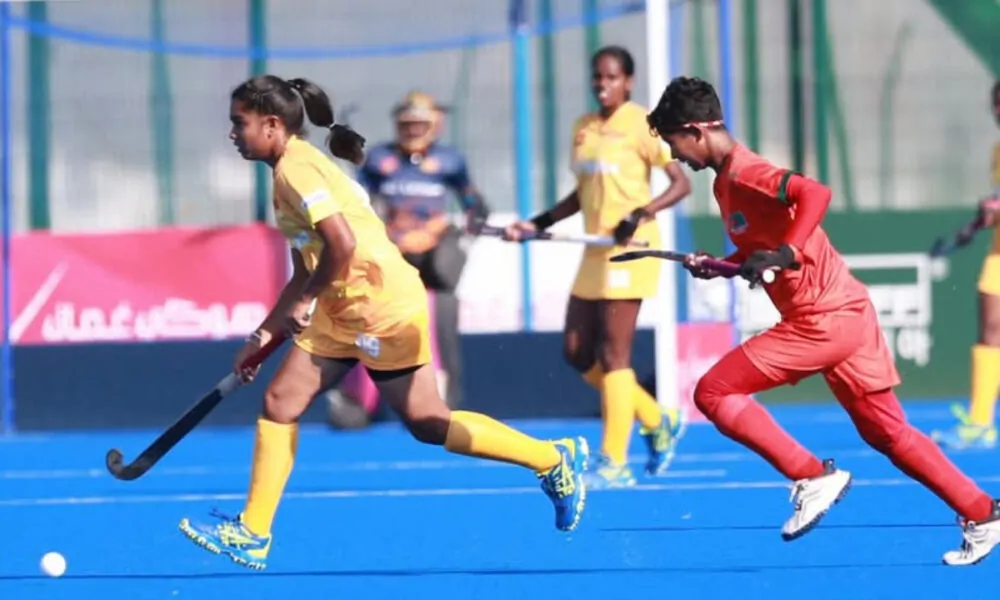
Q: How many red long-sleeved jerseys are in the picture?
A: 1